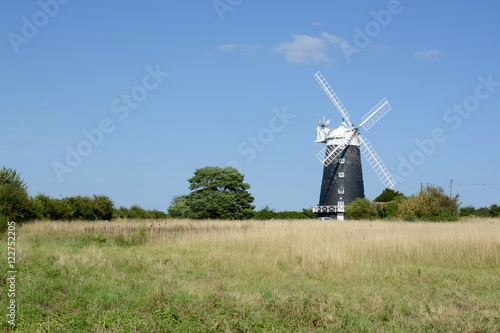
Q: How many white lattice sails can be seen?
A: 4